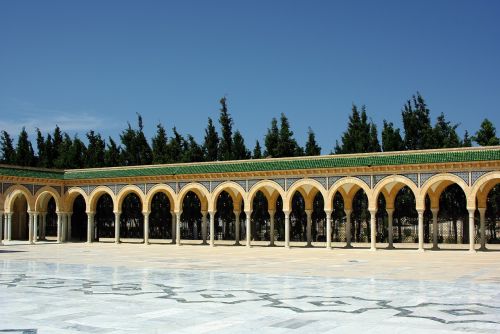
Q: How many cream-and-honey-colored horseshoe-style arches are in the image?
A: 14